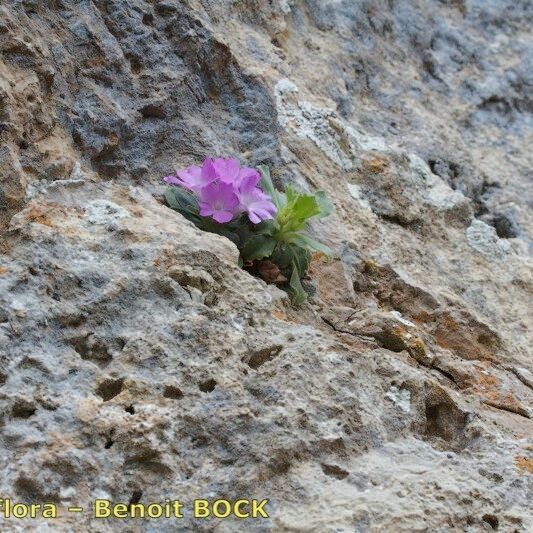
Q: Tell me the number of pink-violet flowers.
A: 5